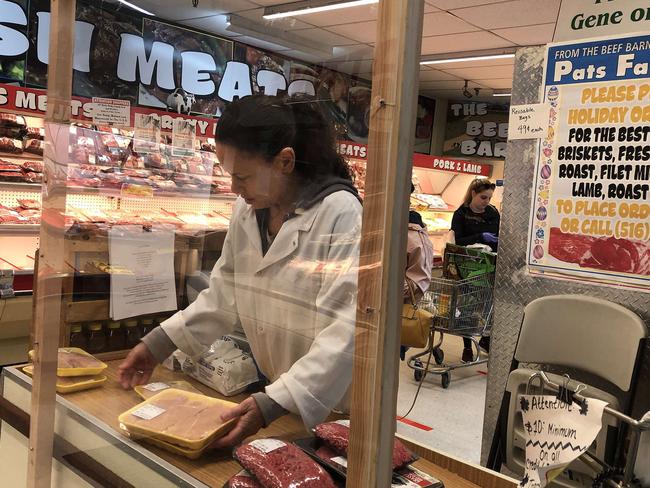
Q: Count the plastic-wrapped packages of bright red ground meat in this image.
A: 3